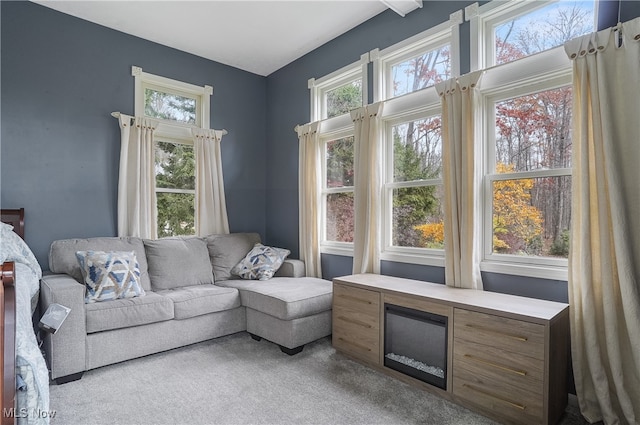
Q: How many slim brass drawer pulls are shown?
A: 6